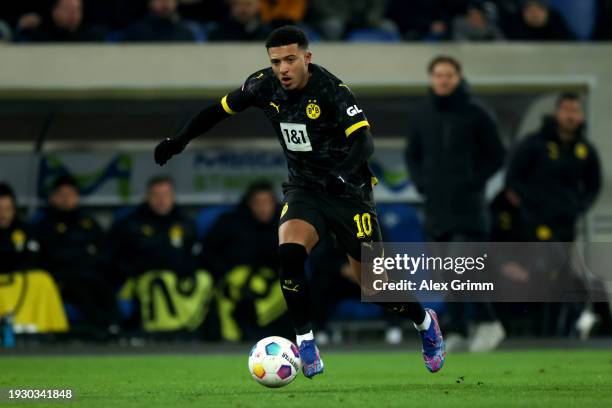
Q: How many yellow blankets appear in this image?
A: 3